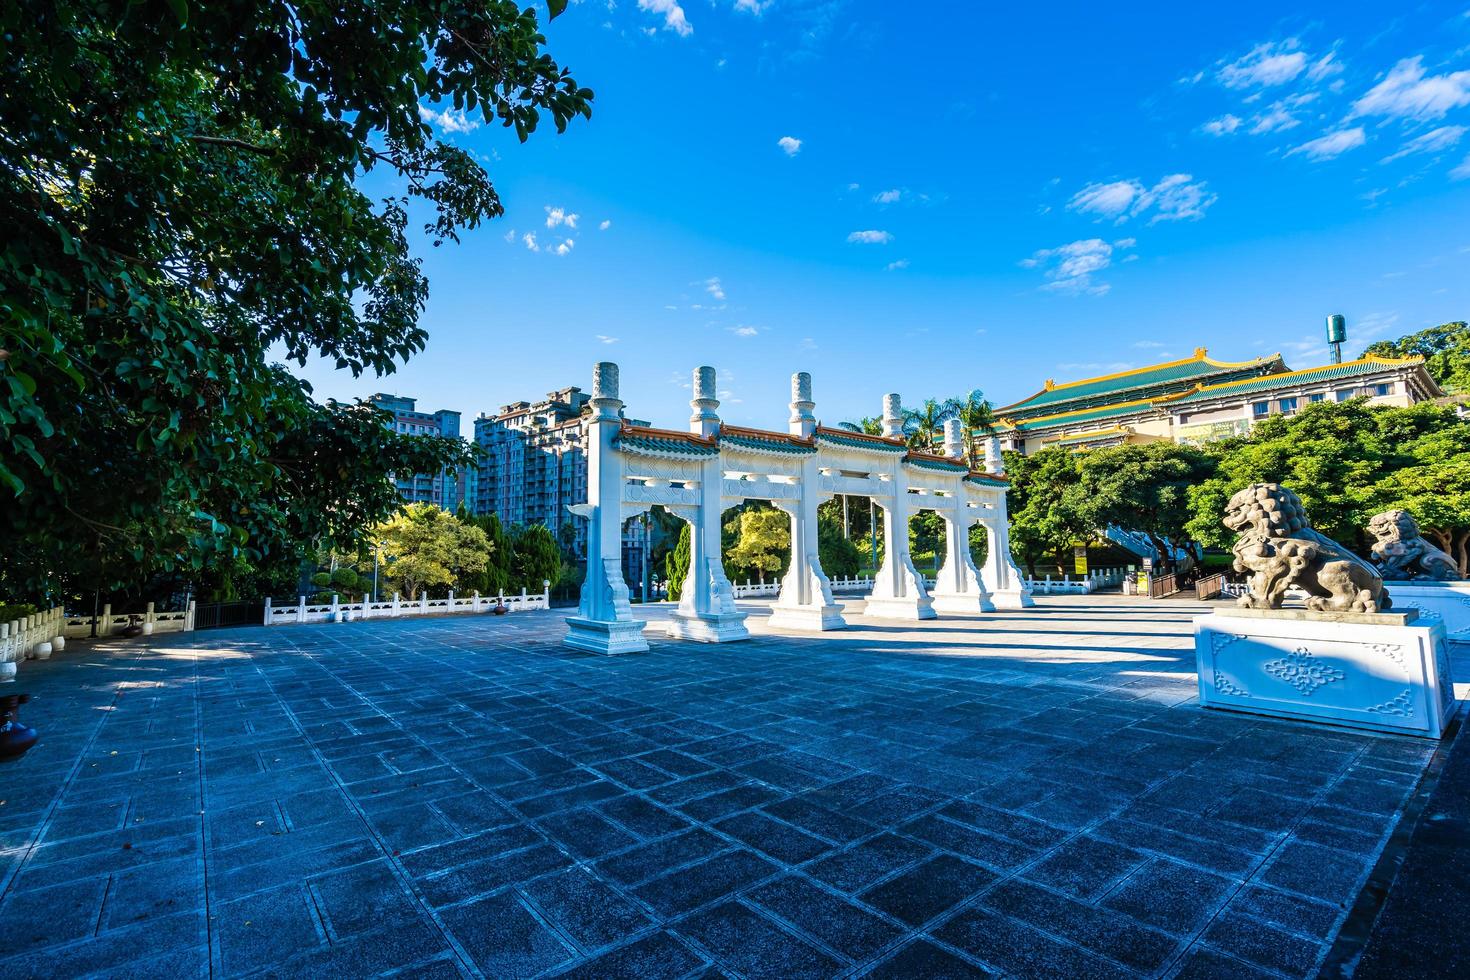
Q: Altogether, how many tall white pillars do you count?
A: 6